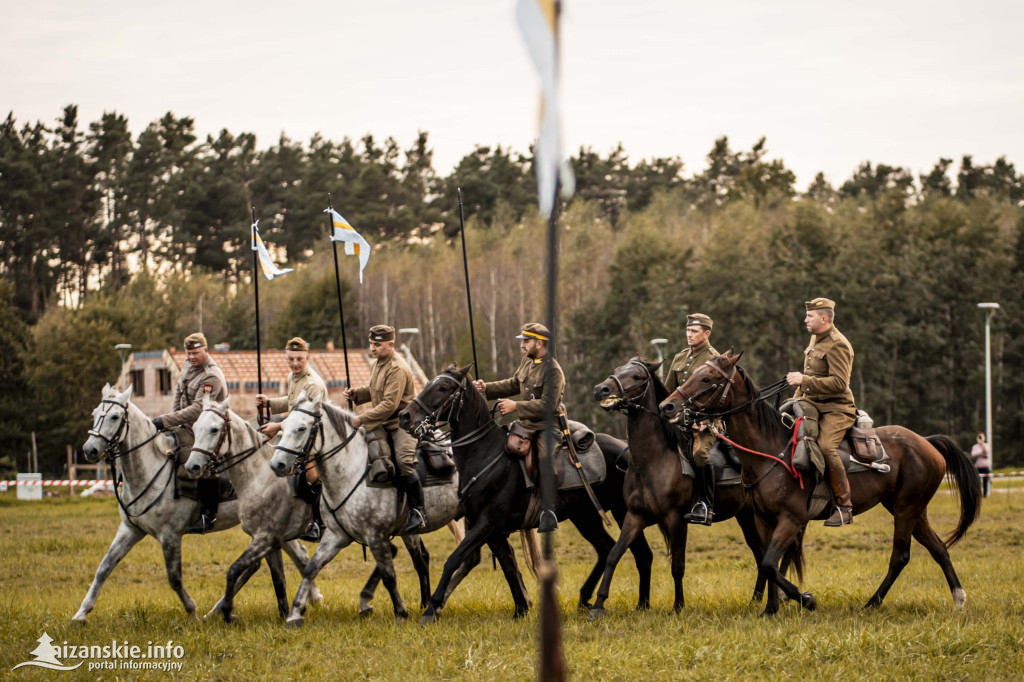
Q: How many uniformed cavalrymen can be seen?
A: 6